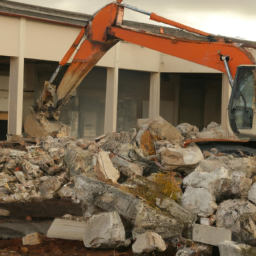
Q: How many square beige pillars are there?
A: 4